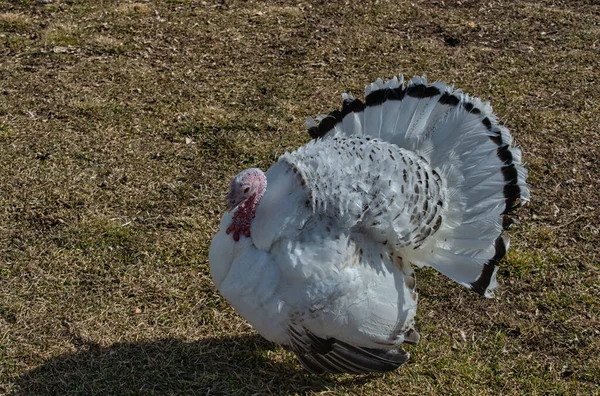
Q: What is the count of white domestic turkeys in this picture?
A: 1